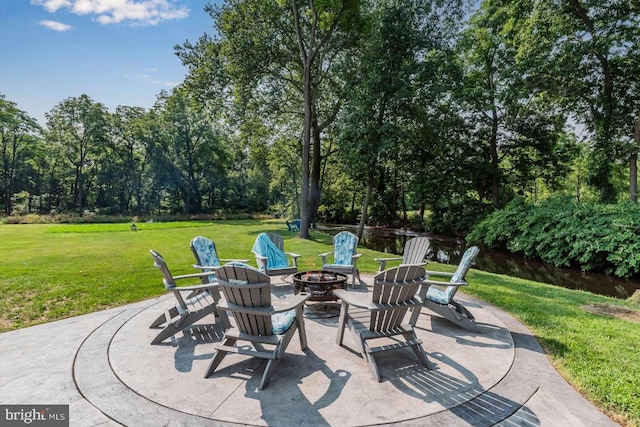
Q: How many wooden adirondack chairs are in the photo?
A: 8